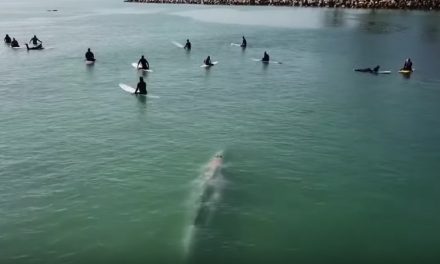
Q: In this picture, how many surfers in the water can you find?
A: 13